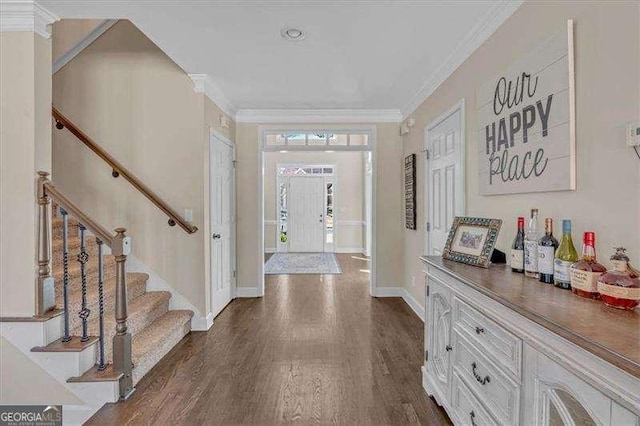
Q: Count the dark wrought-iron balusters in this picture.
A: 3